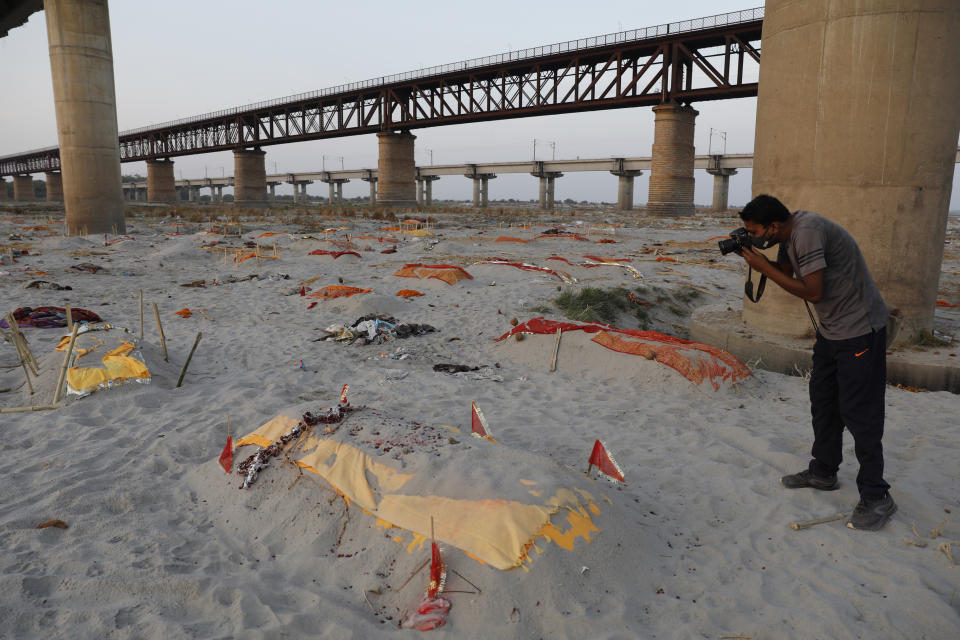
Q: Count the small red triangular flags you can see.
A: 5